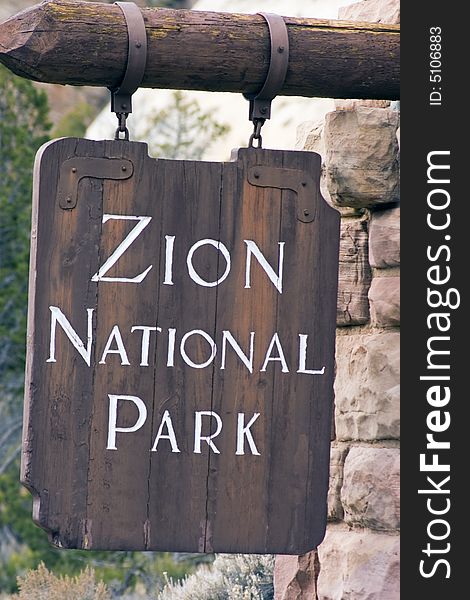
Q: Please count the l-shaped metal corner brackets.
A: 2